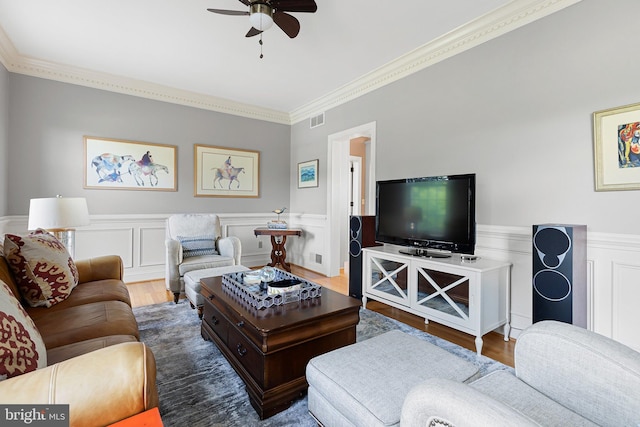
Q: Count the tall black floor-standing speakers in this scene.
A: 2